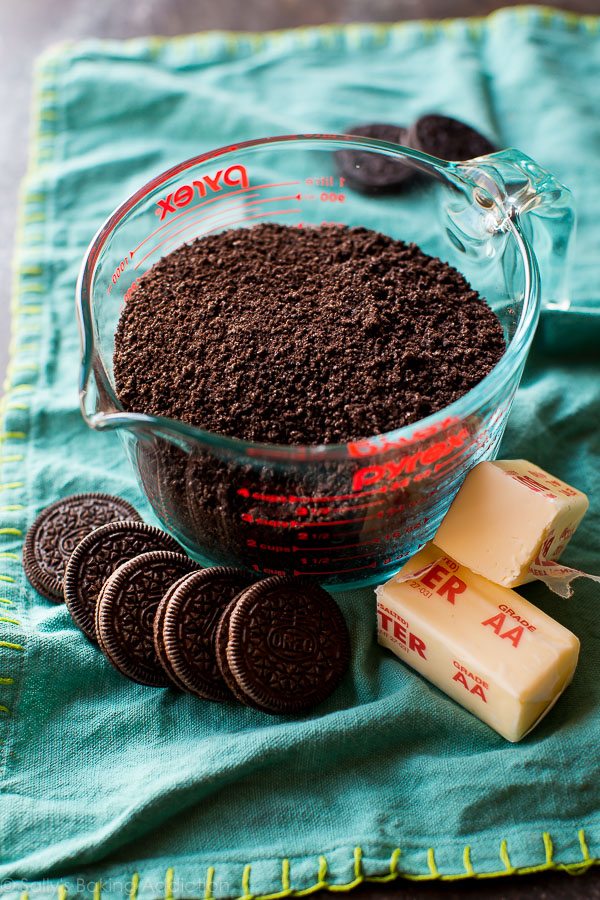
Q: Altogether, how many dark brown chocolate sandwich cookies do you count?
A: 7